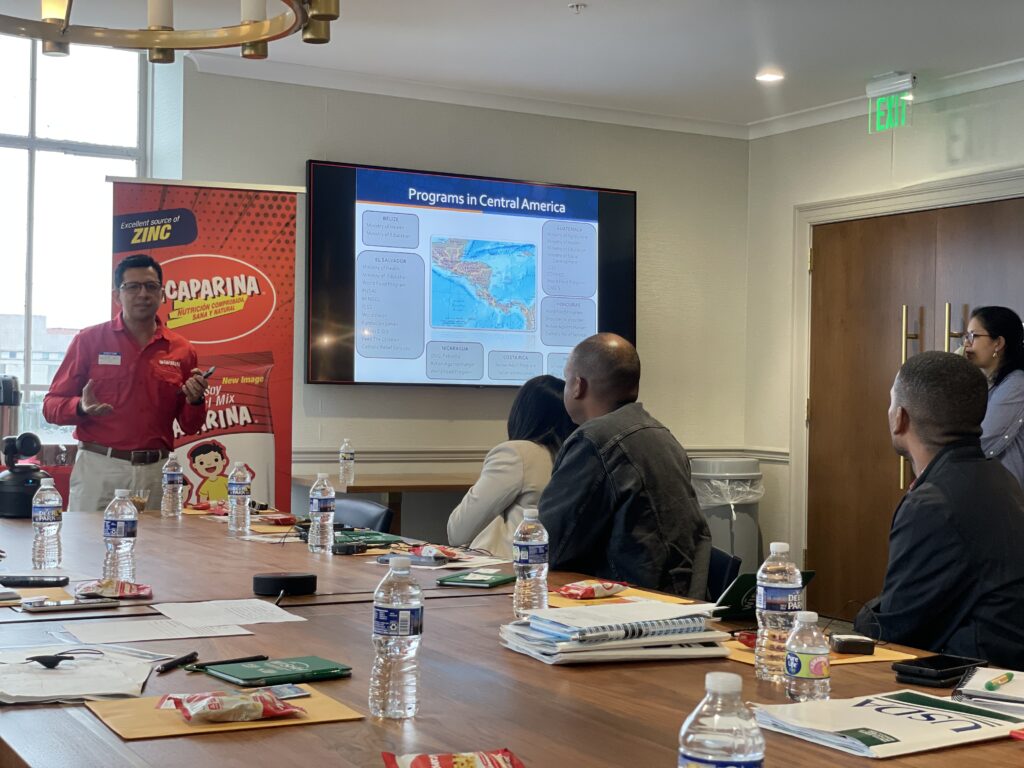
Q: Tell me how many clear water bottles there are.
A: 11